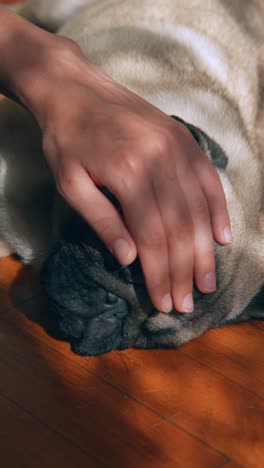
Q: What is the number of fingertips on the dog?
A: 5